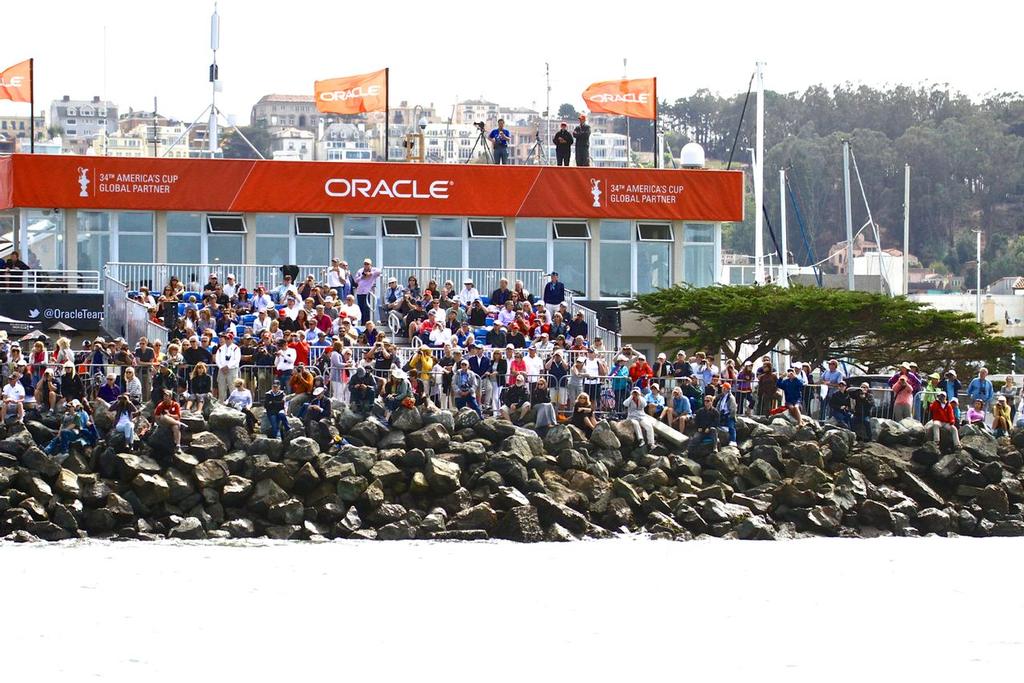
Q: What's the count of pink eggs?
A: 0